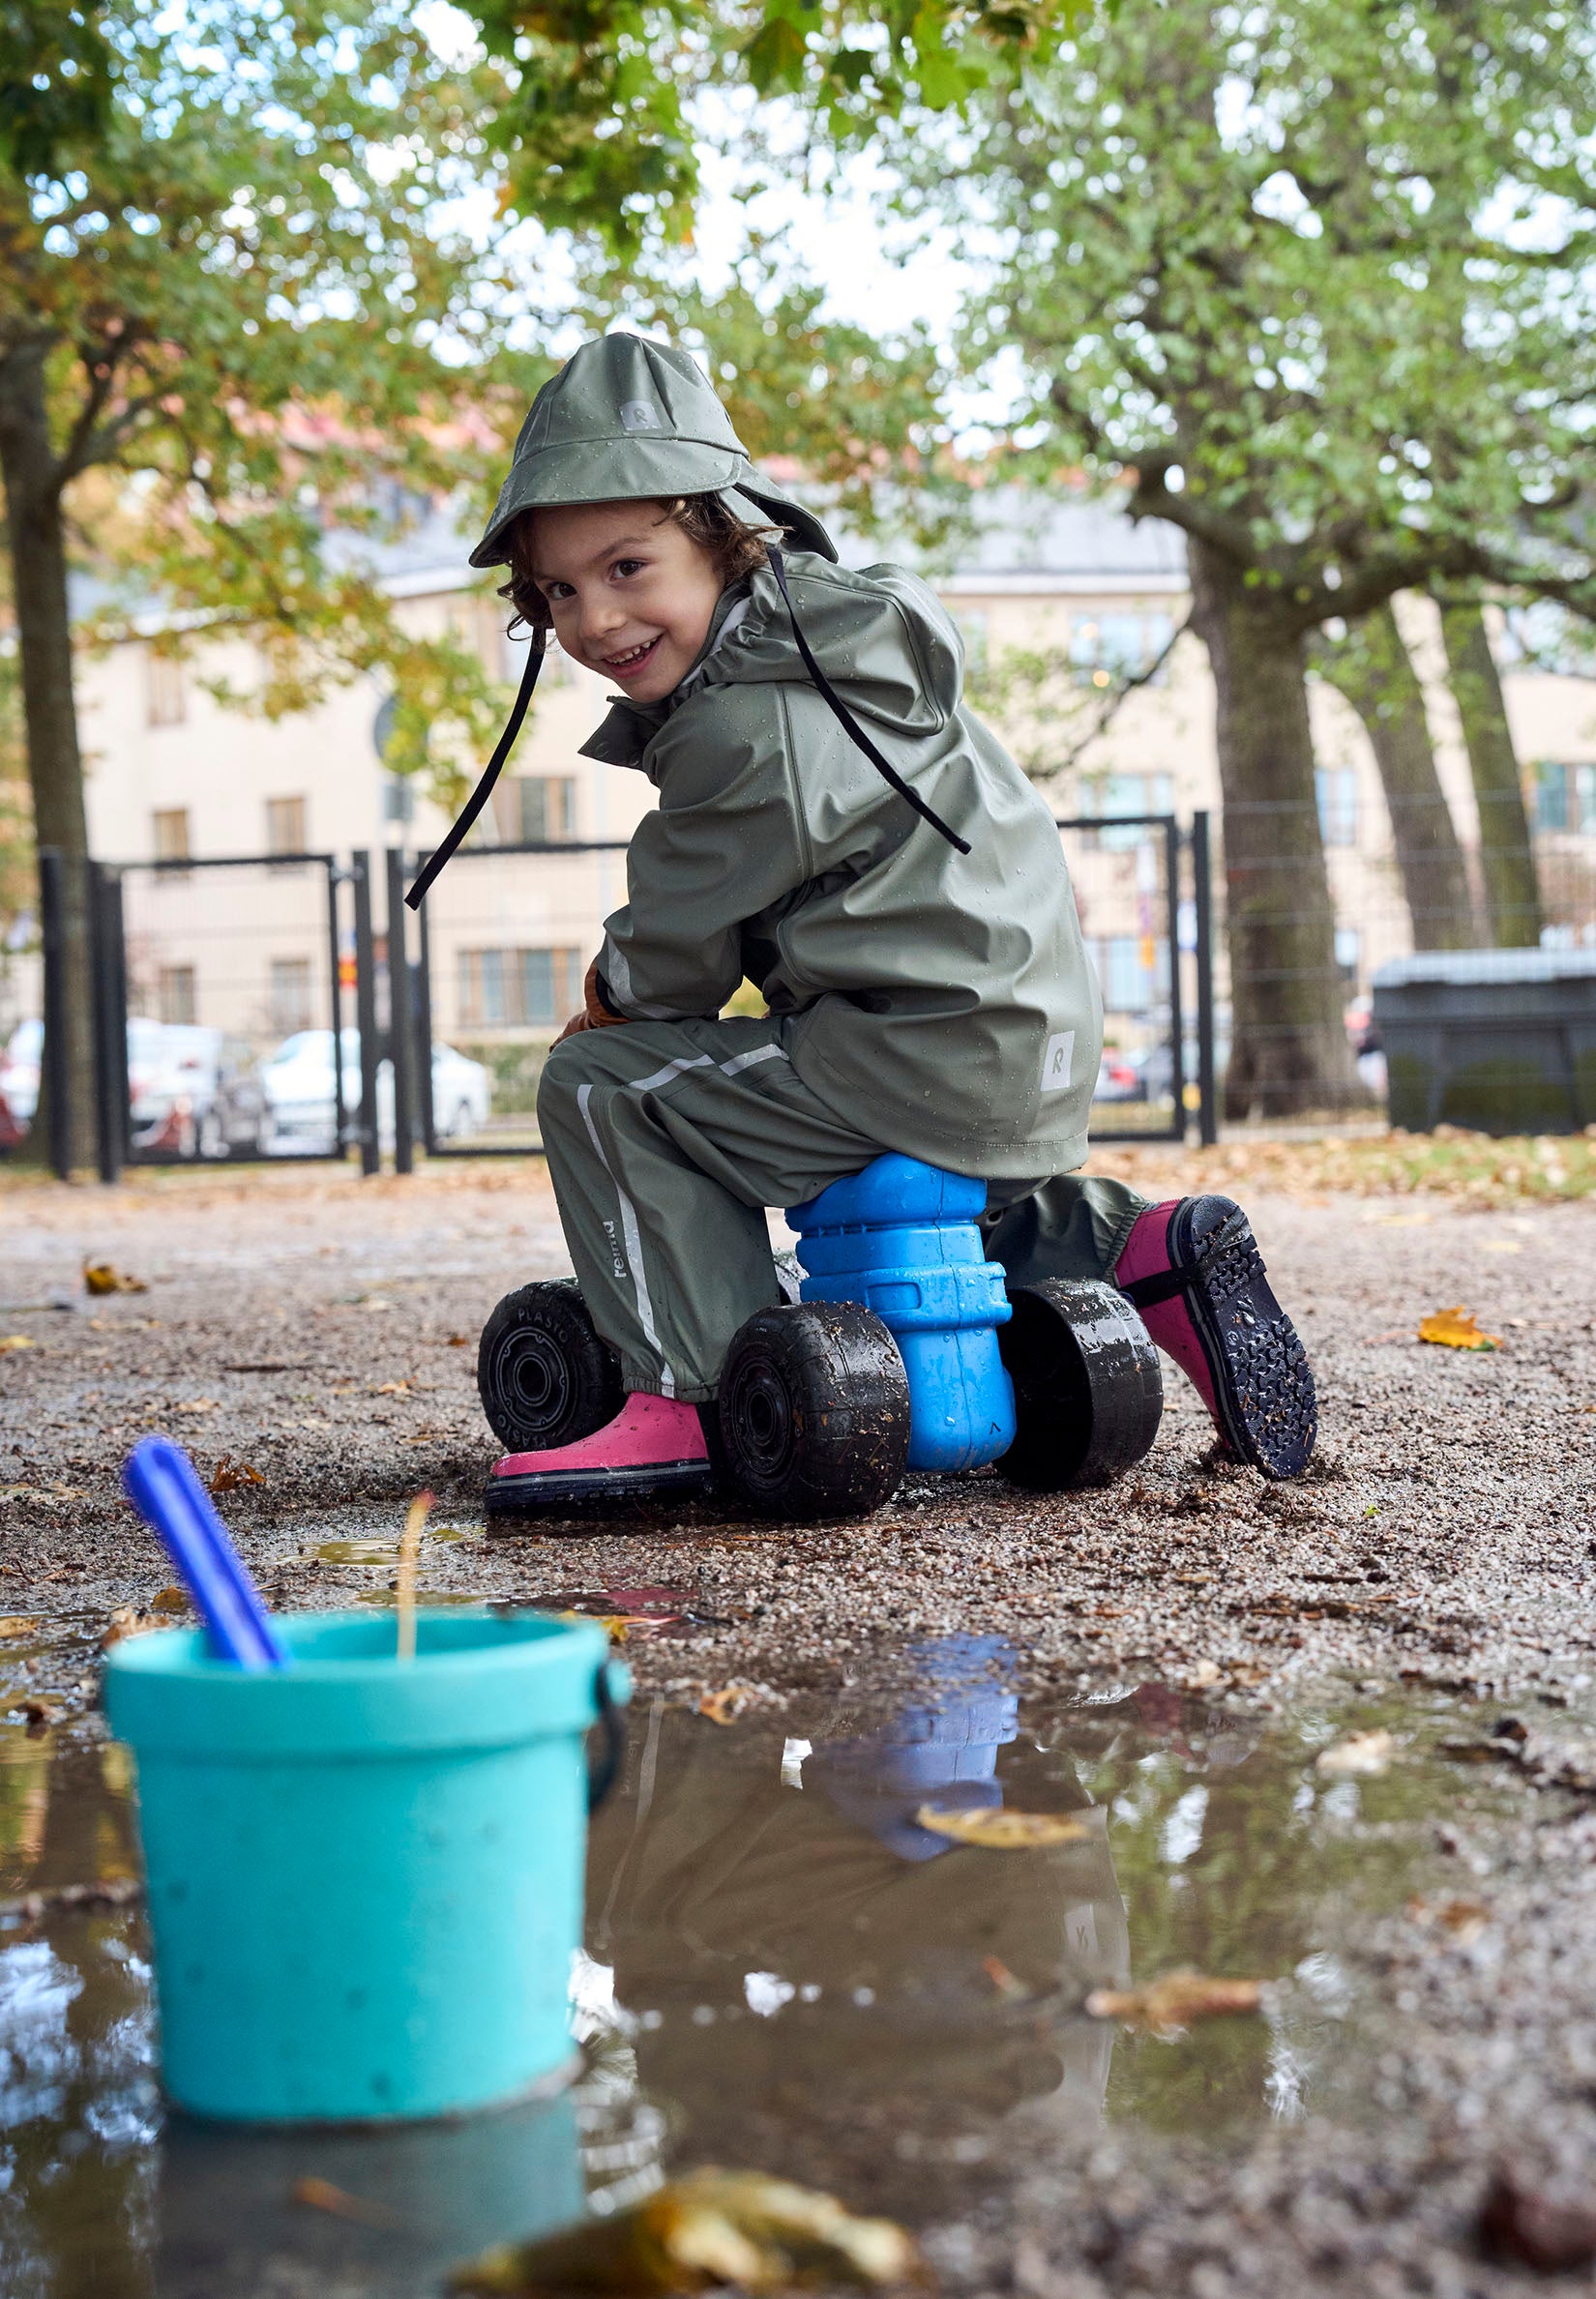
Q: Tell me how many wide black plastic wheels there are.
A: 3